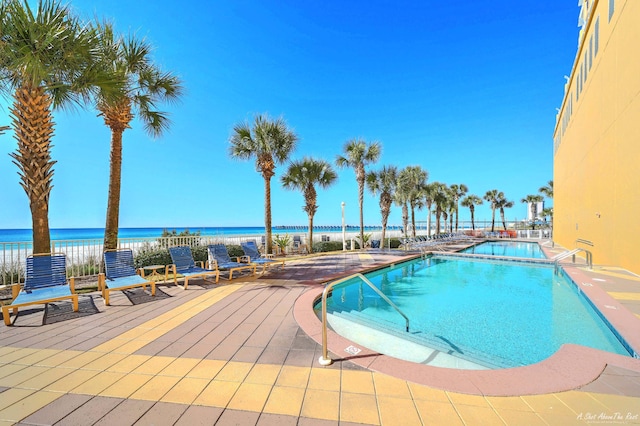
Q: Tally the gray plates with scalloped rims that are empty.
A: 0